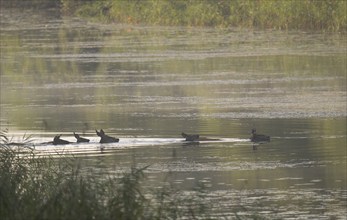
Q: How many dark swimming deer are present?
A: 5